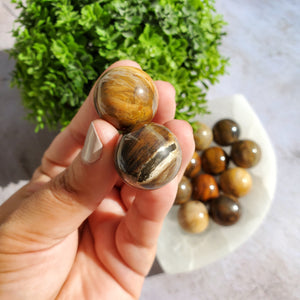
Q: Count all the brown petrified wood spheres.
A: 12